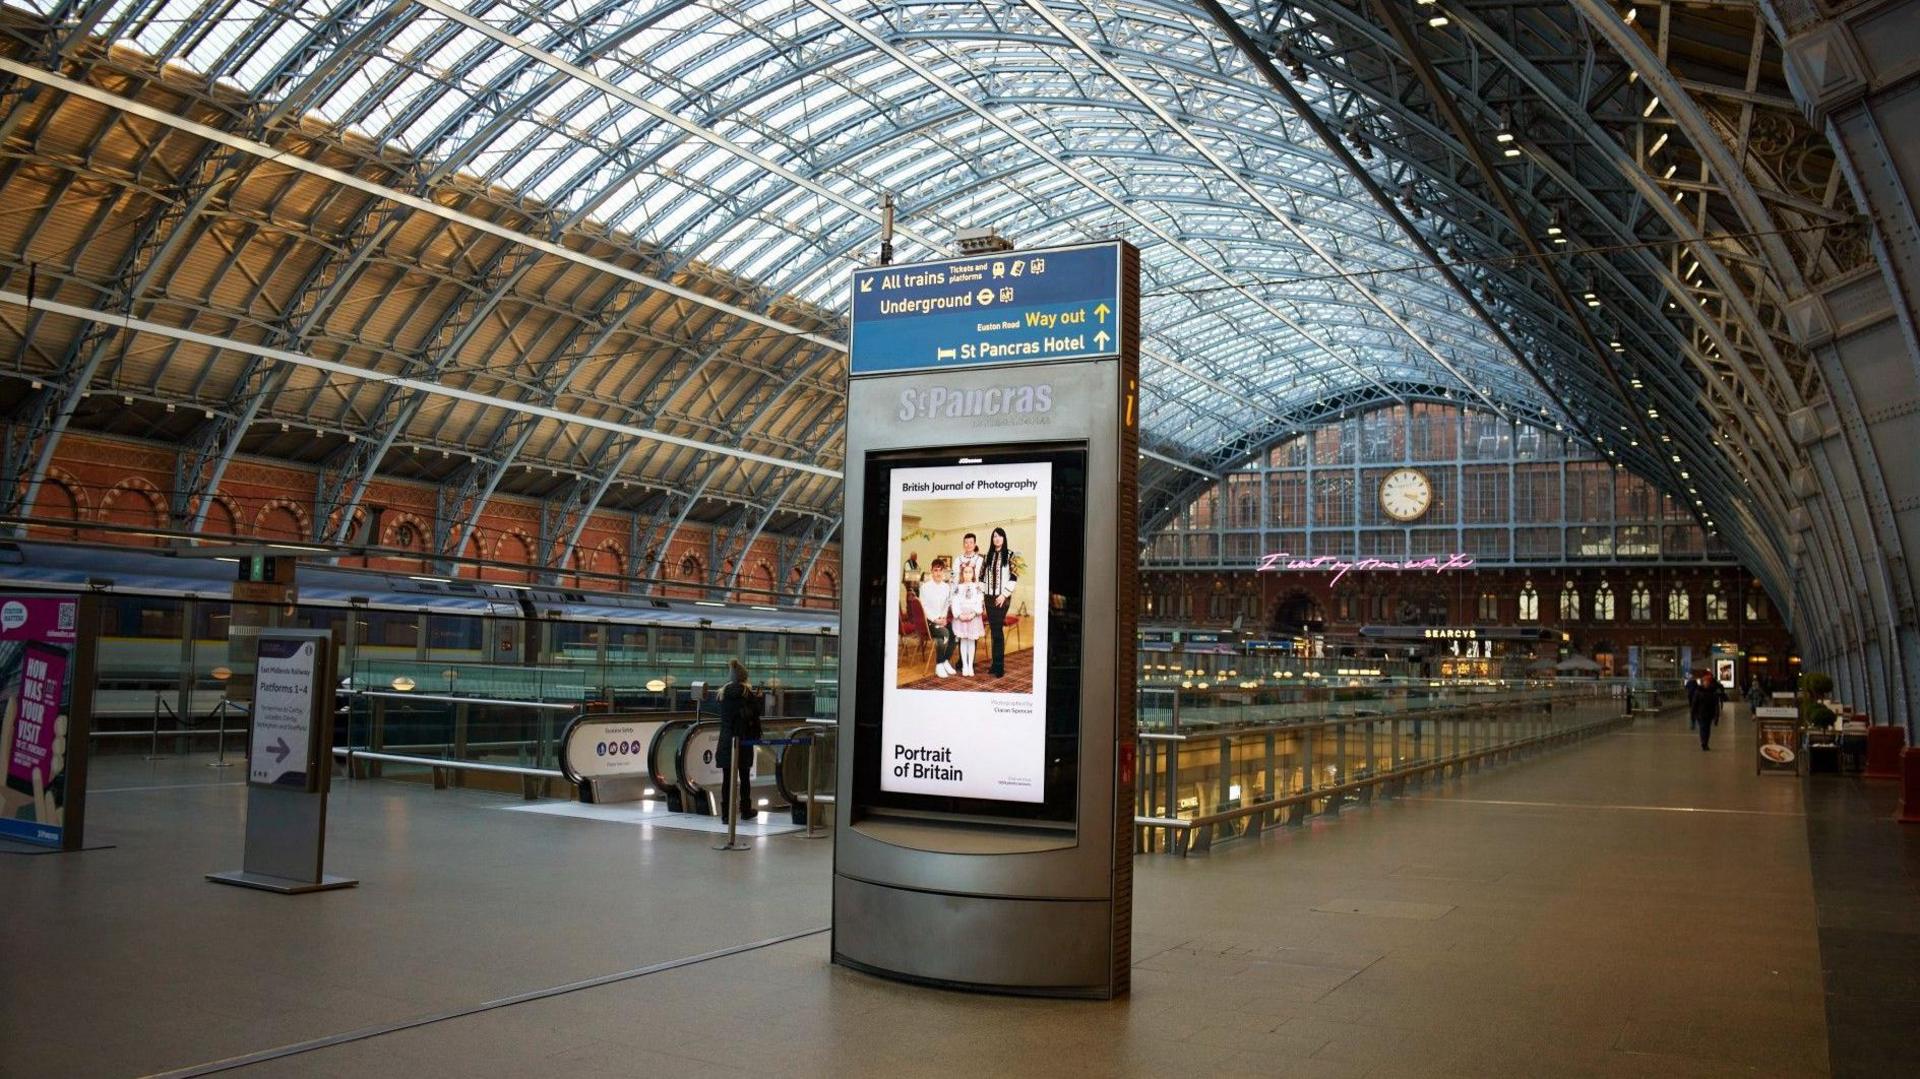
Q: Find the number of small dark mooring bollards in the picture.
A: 0